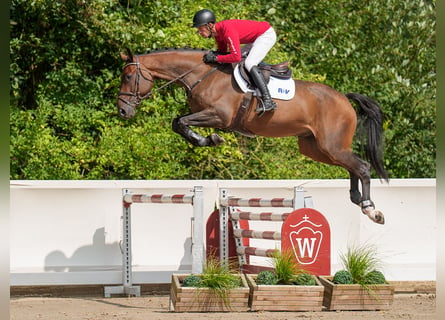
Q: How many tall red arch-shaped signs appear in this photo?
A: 2